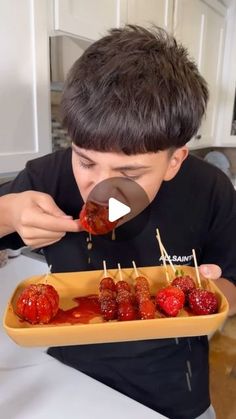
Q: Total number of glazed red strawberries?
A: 3